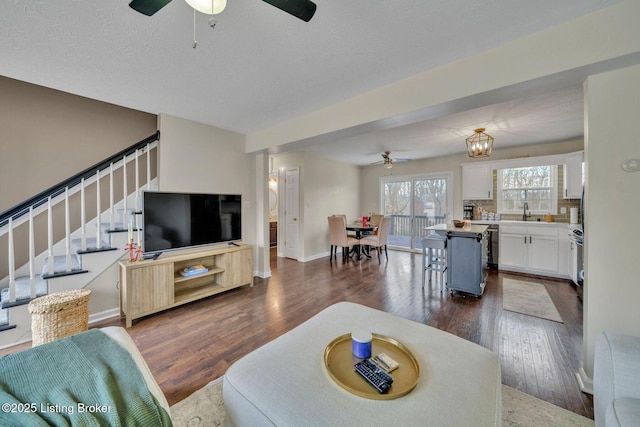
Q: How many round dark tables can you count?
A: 1